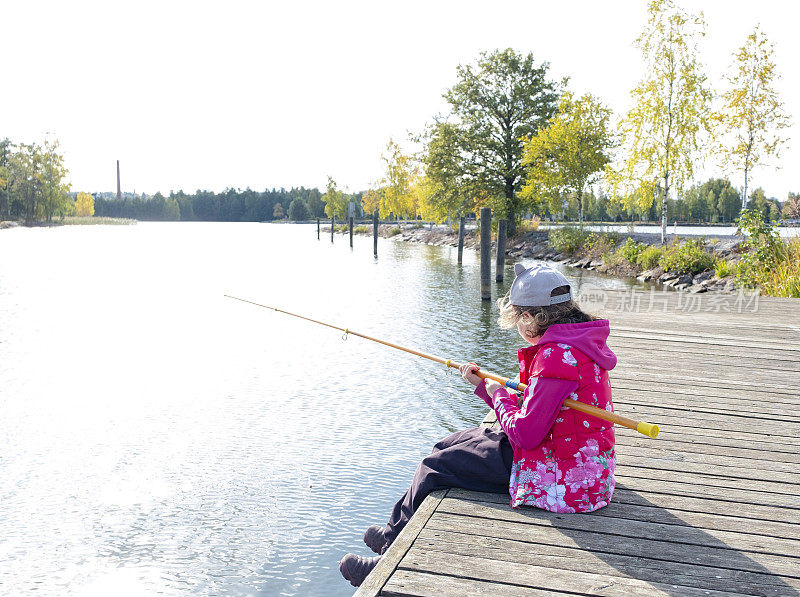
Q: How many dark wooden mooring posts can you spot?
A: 7